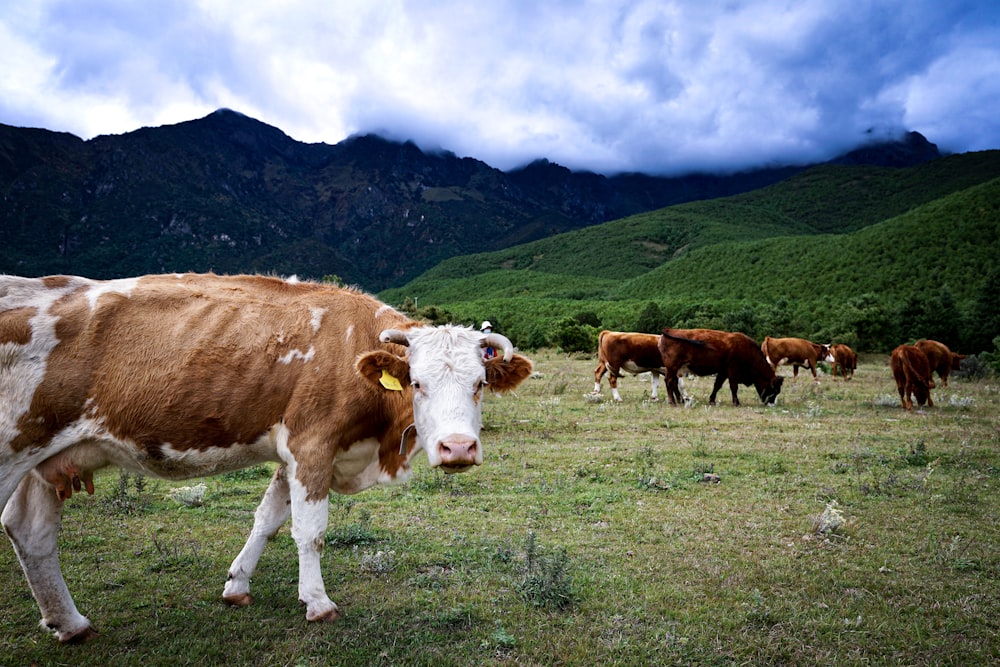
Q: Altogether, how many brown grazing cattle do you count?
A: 6